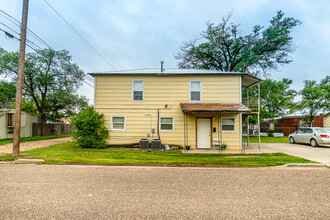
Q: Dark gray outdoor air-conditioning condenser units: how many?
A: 2